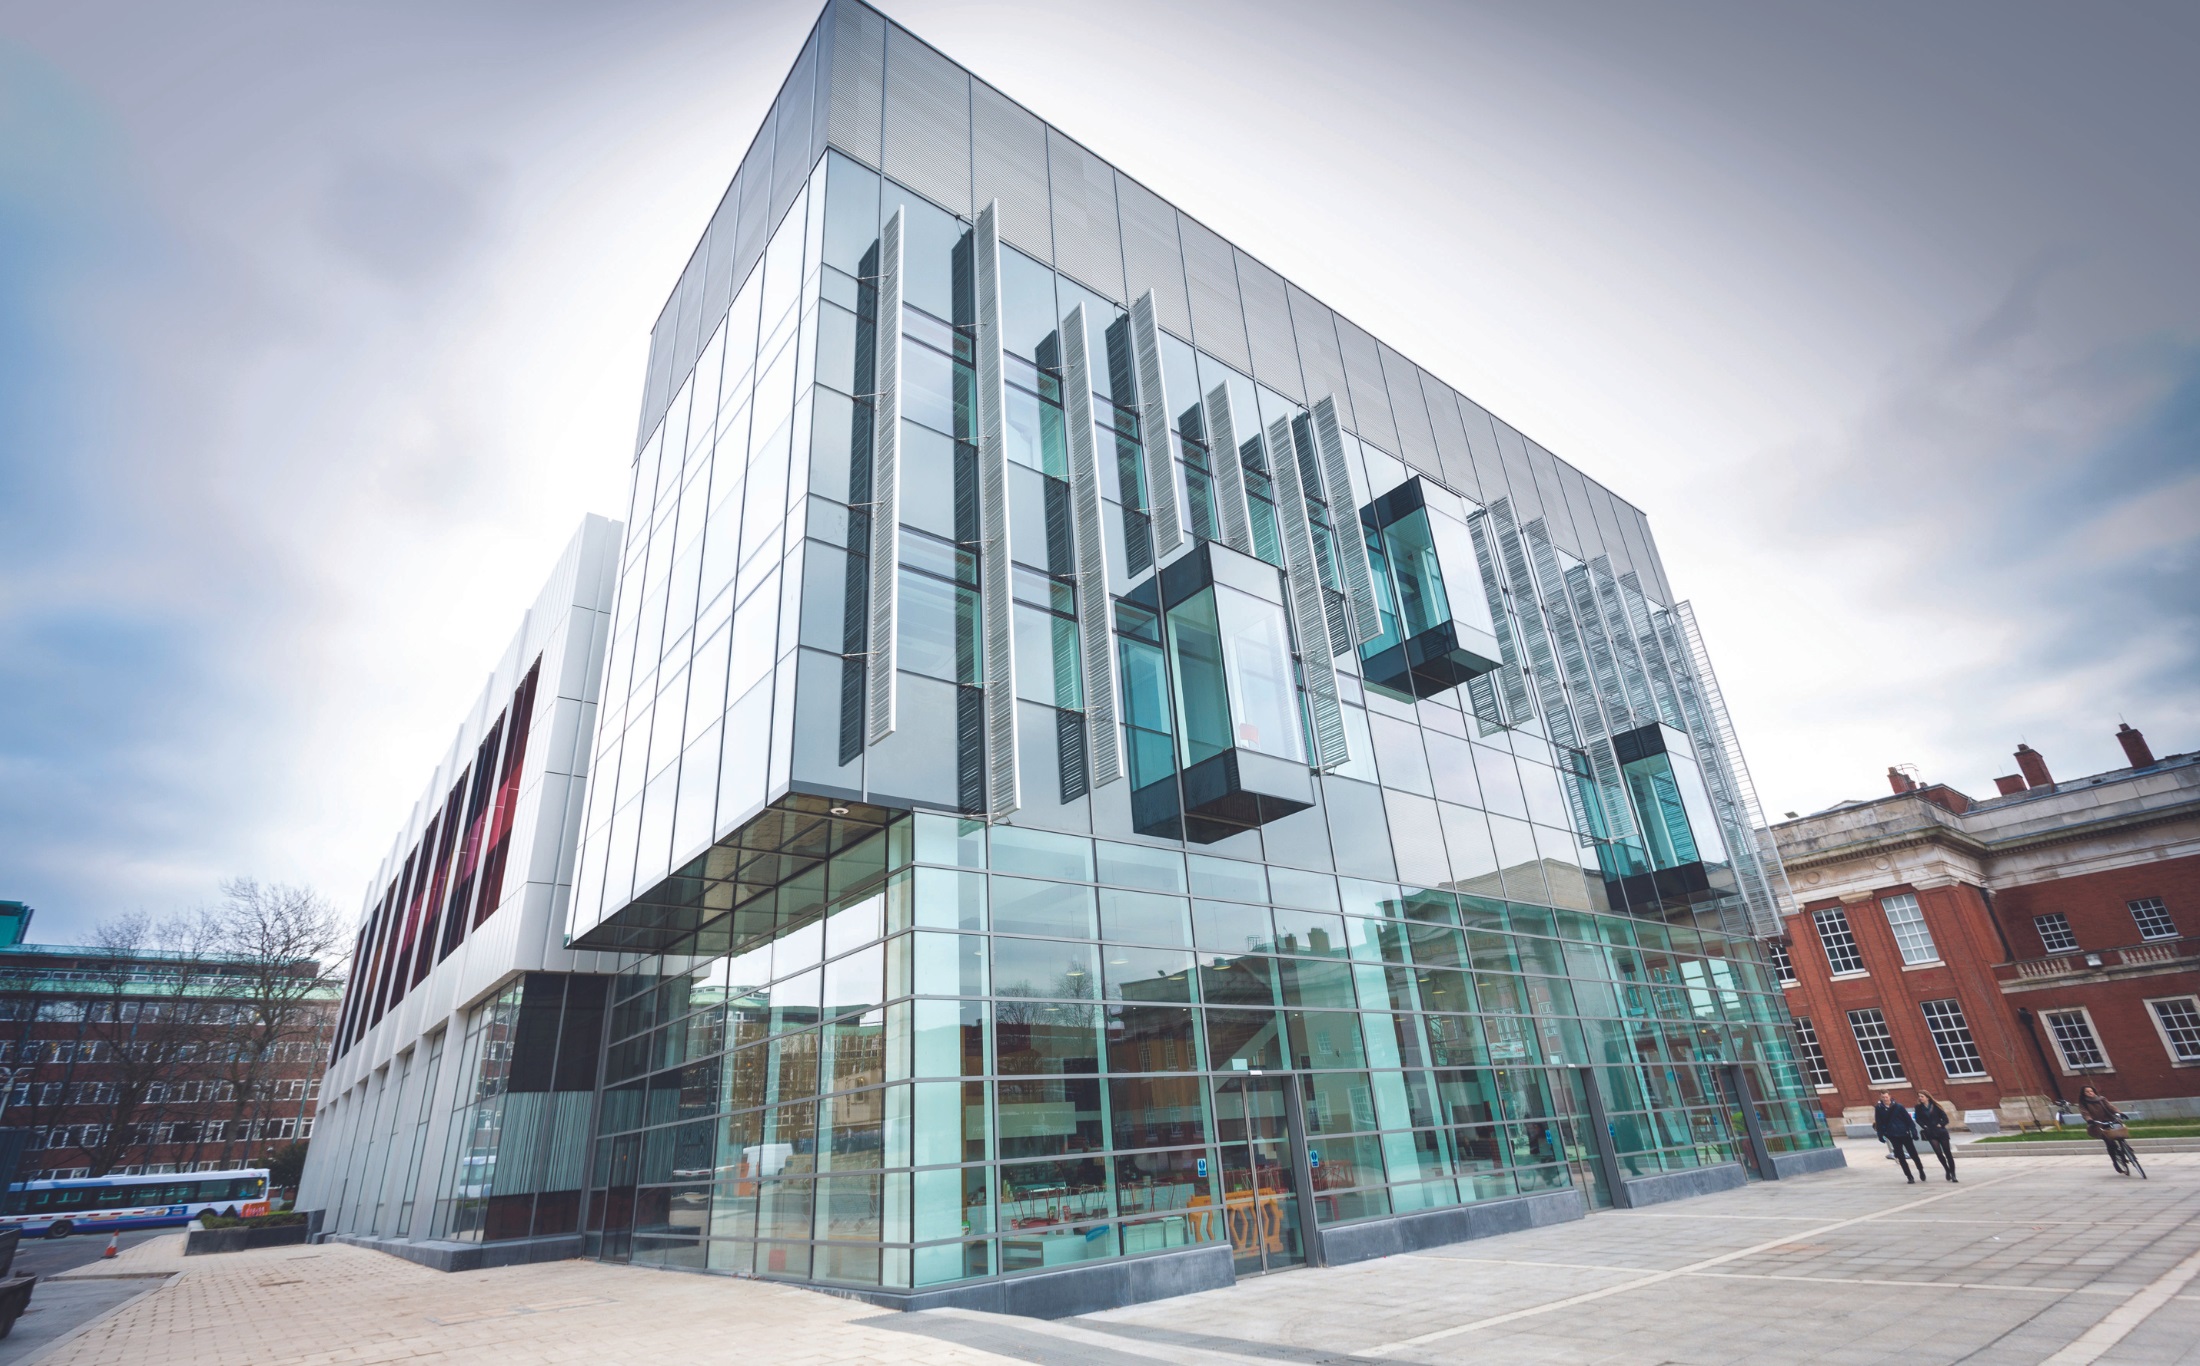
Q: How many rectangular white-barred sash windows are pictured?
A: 10